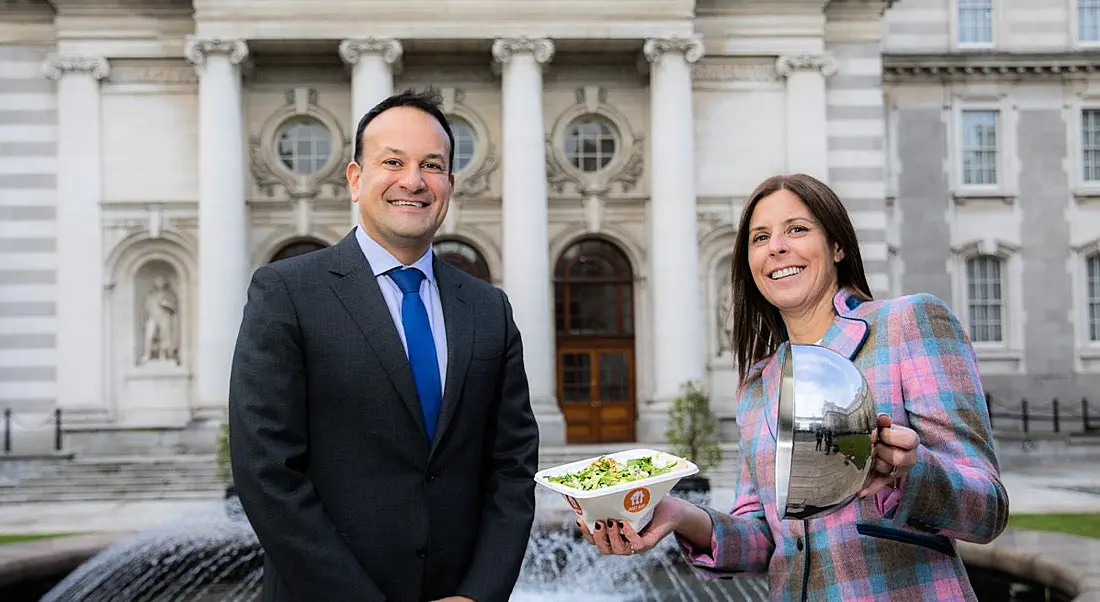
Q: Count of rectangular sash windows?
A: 6